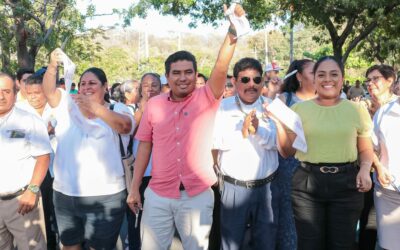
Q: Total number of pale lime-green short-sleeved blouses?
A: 1